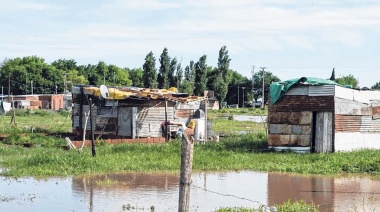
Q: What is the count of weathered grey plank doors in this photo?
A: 1